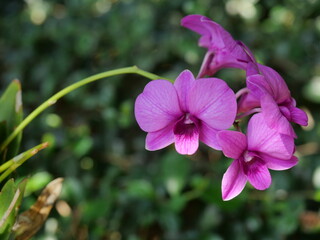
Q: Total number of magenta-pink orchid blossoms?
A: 4